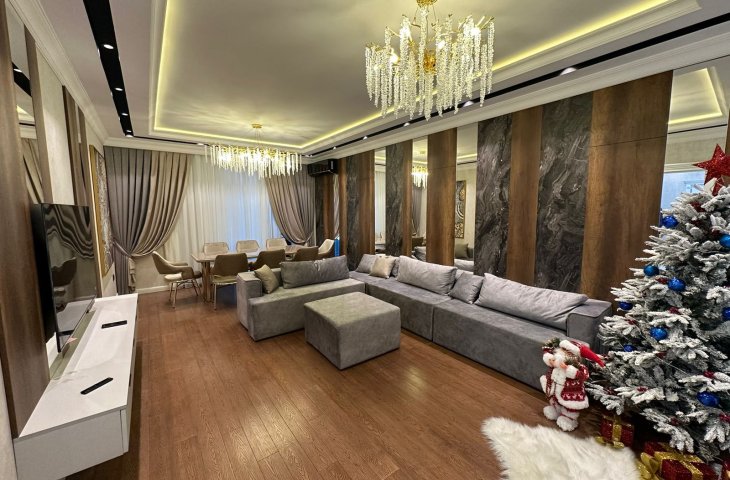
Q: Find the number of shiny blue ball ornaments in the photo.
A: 9